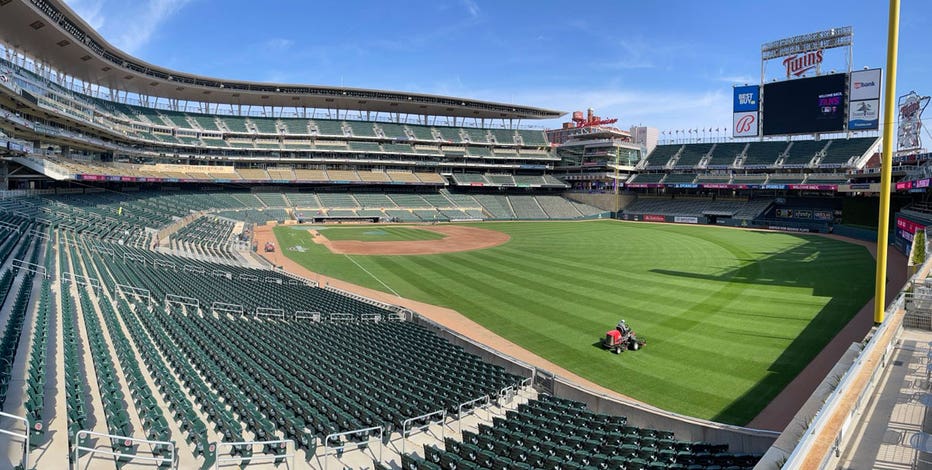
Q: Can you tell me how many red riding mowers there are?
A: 1